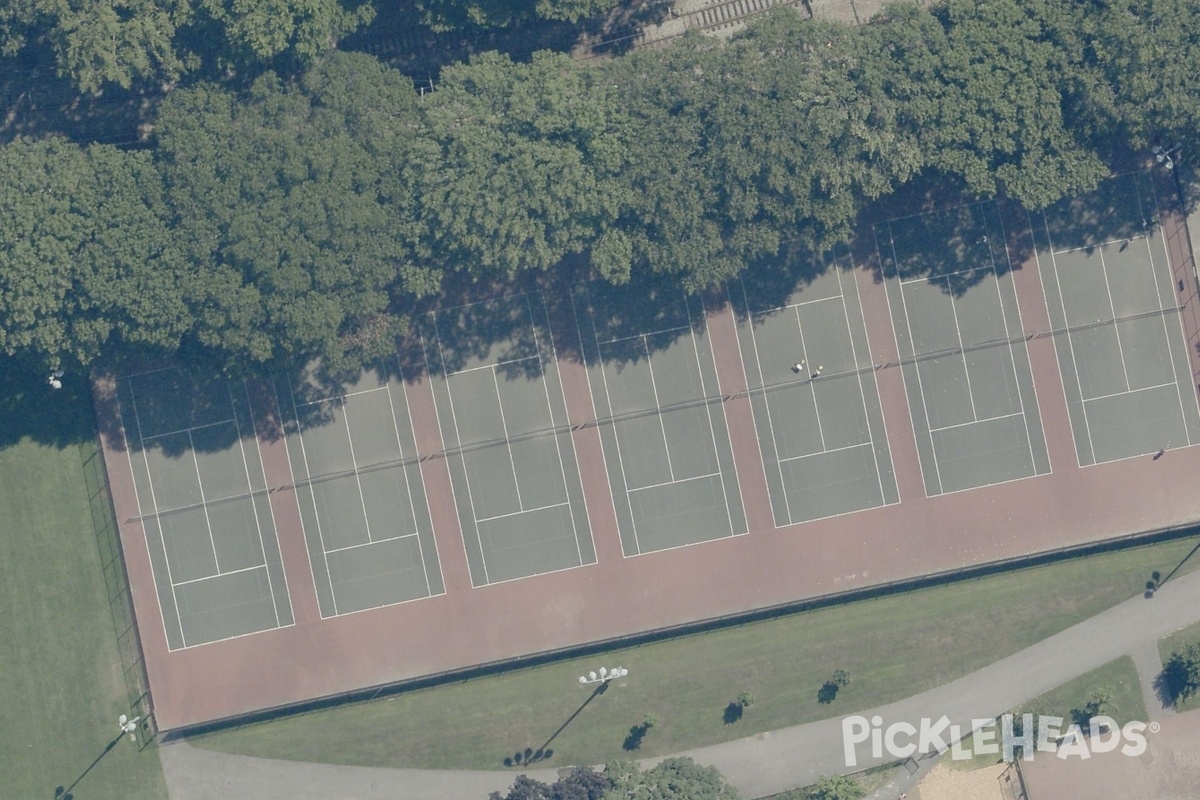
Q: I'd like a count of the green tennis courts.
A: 7